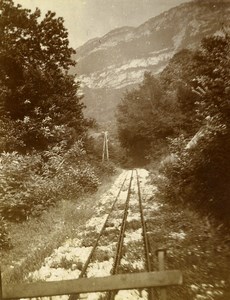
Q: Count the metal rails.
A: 3